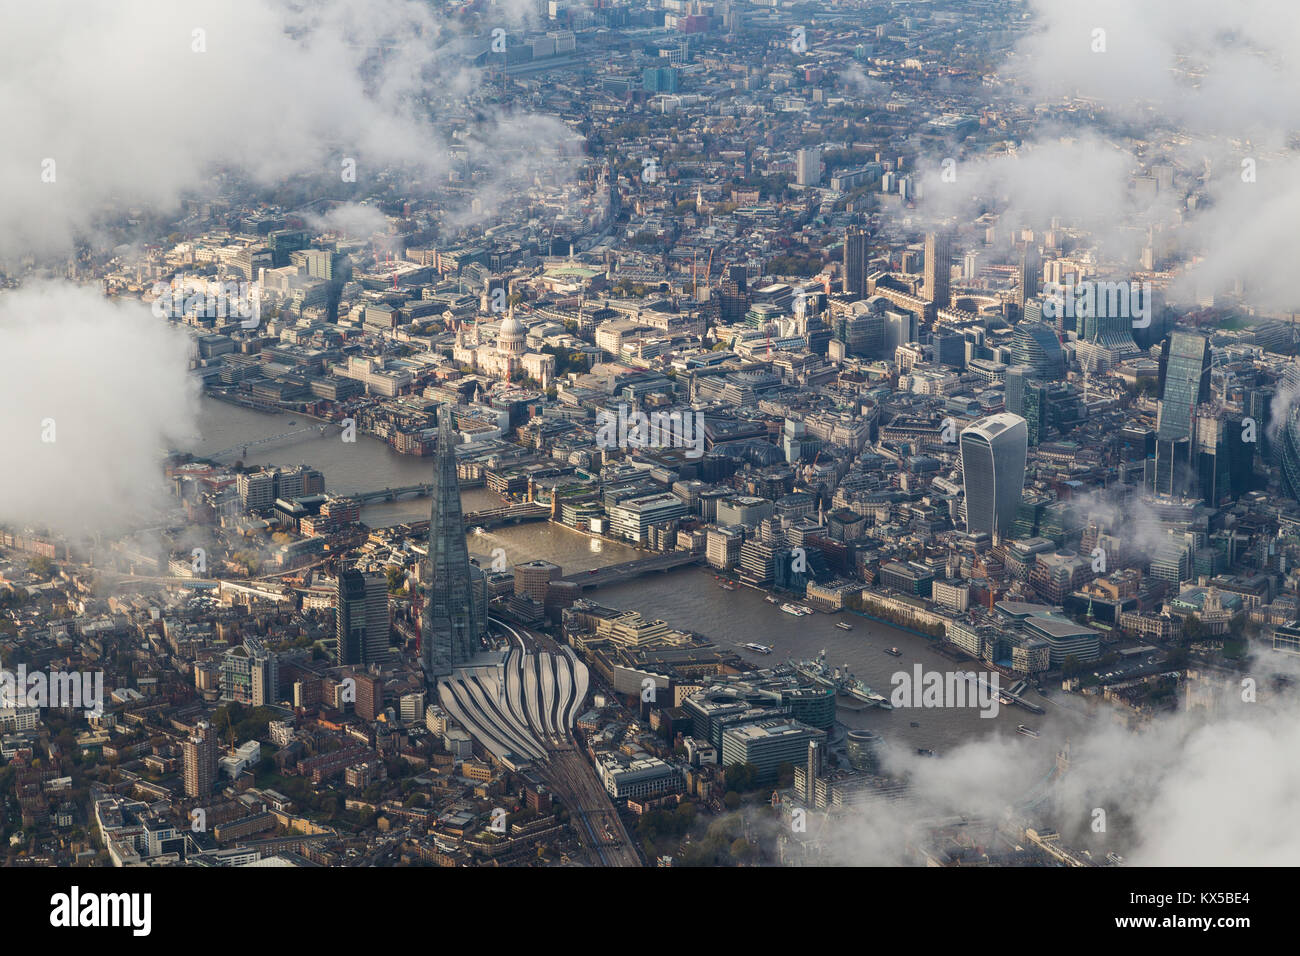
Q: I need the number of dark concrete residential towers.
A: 3